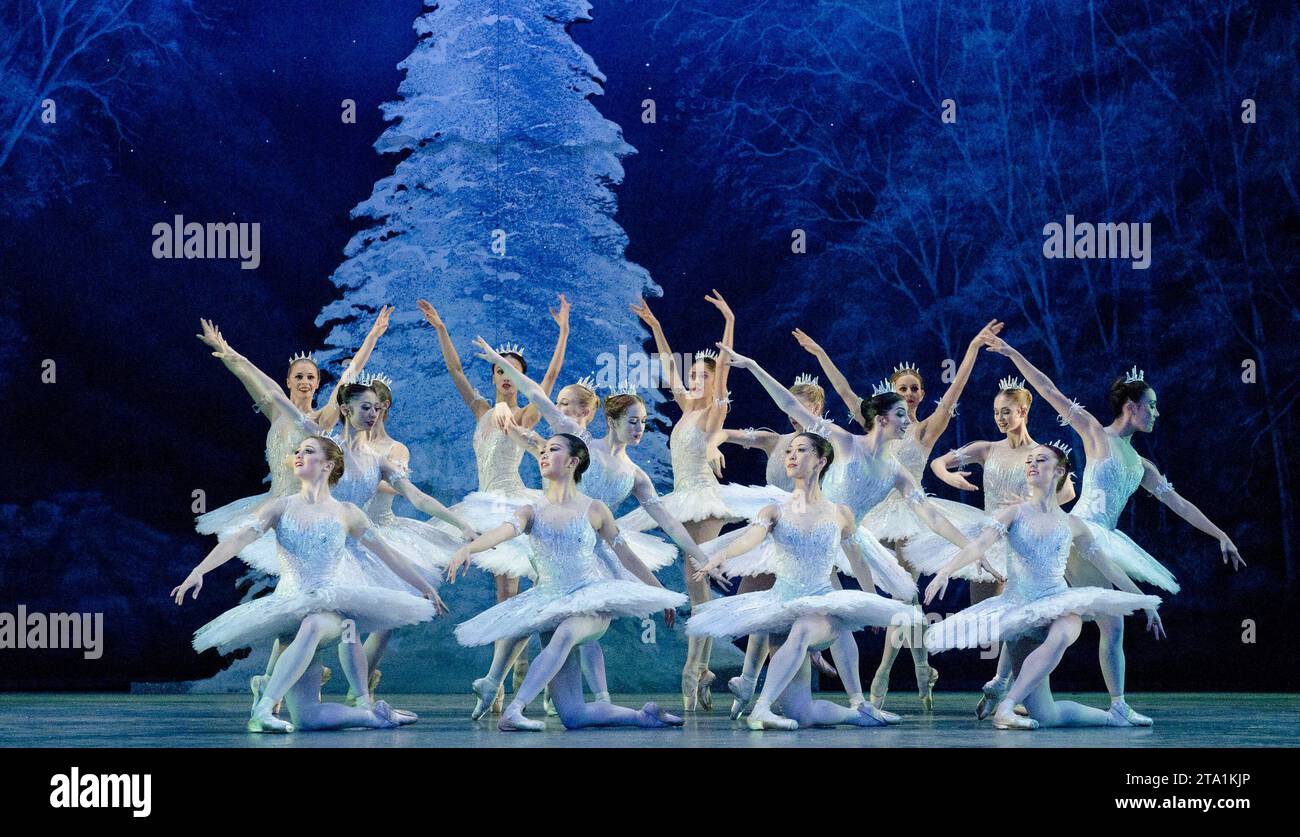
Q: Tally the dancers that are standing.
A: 12